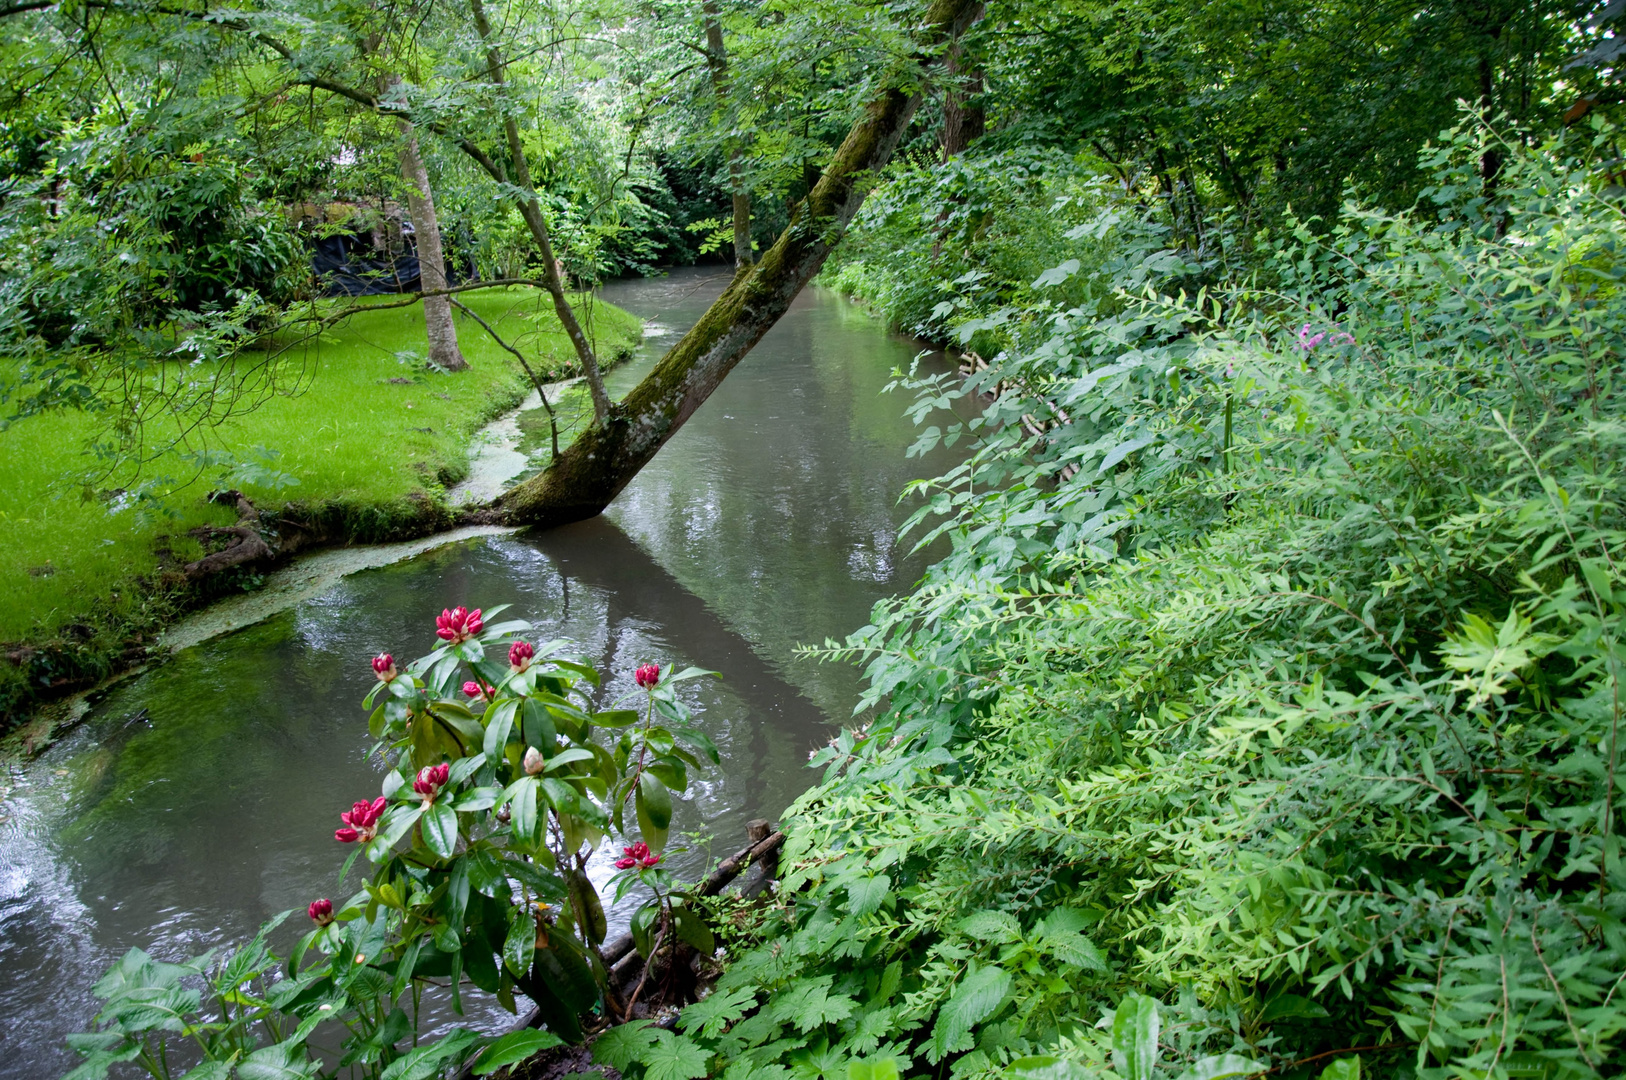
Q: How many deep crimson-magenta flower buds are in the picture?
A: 9